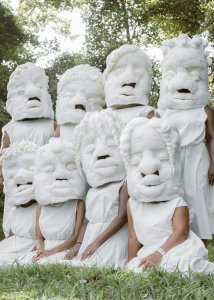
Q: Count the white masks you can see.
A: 8